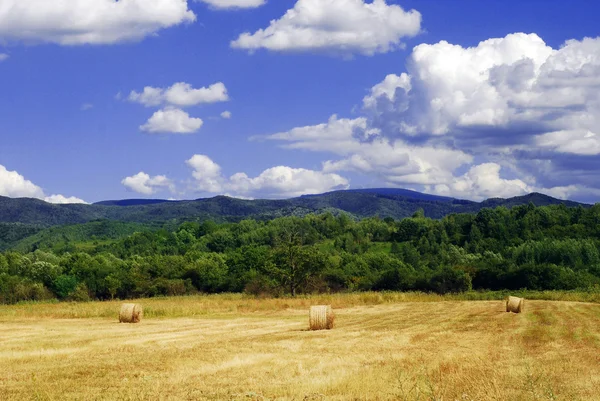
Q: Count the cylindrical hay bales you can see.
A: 3